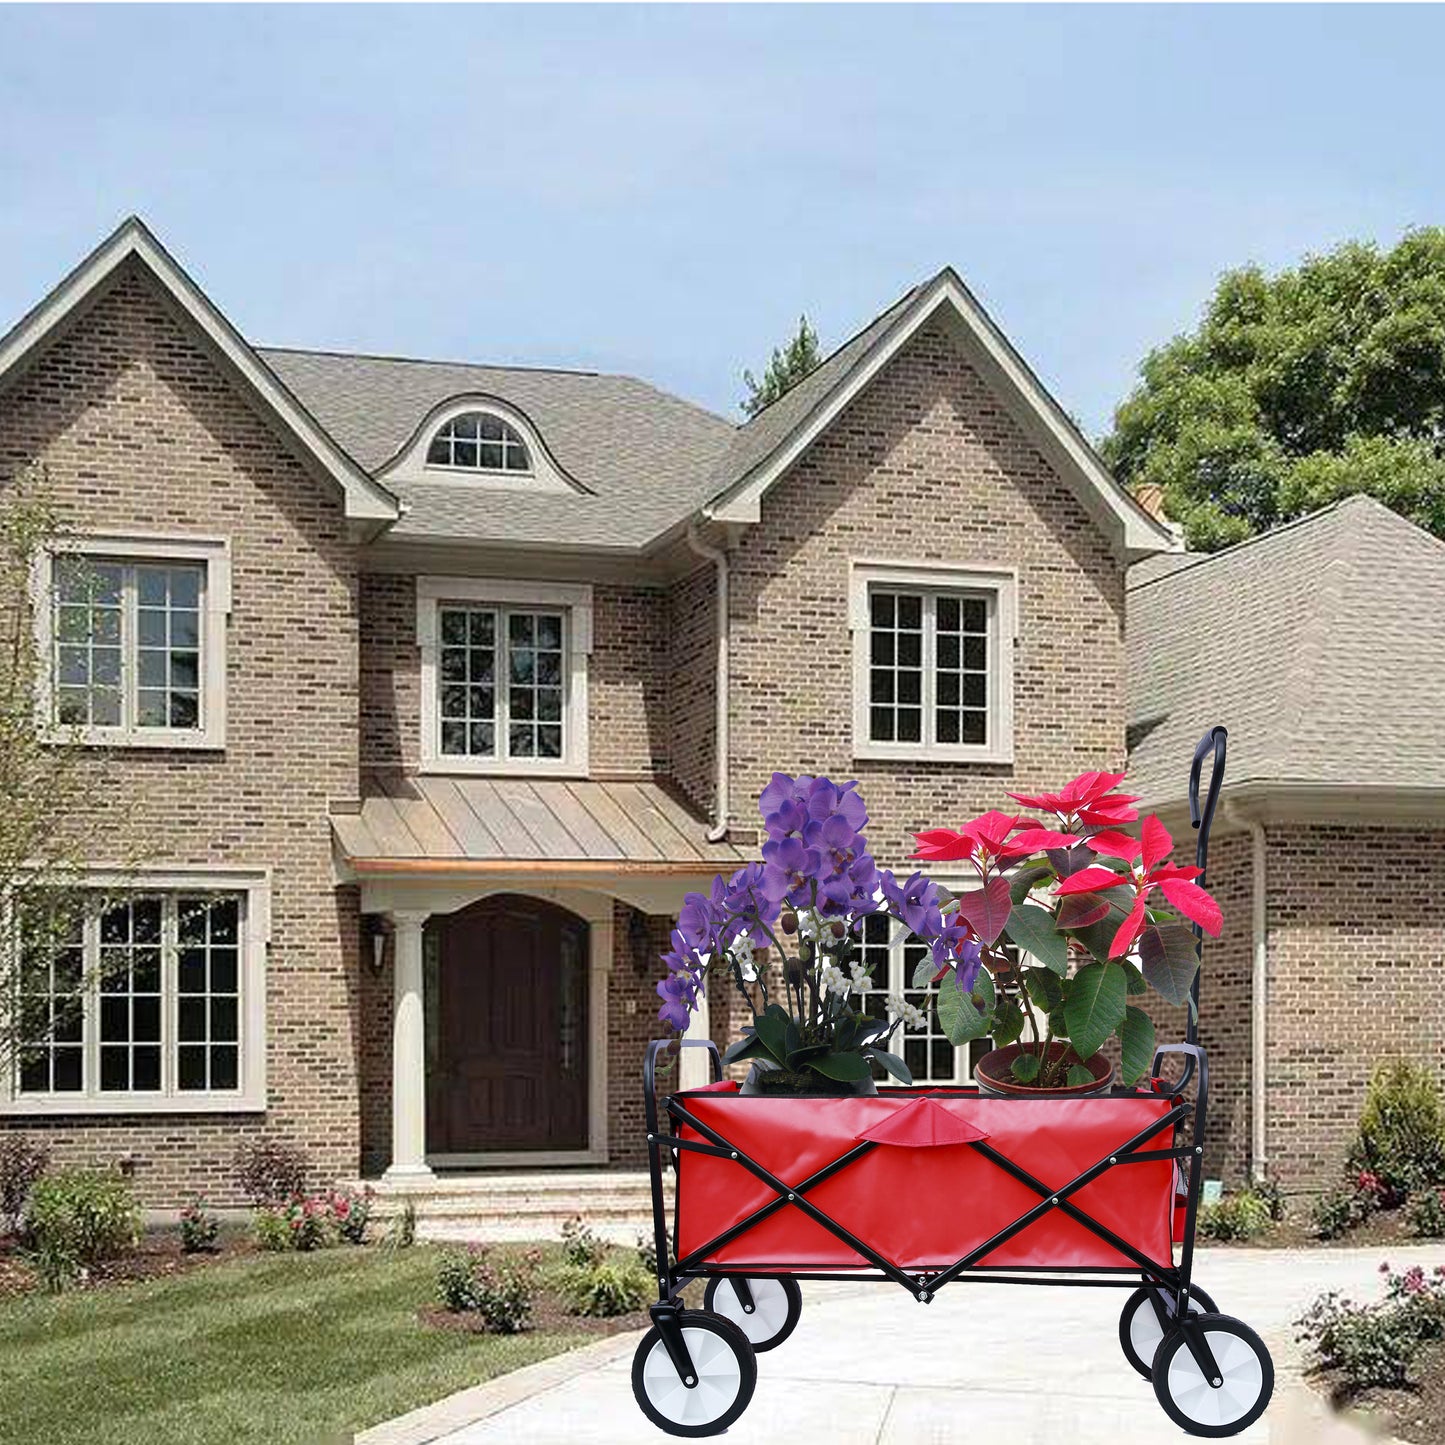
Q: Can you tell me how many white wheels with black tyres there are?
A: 4